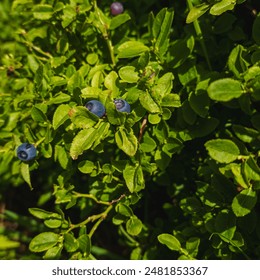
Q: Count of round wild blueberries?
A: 4